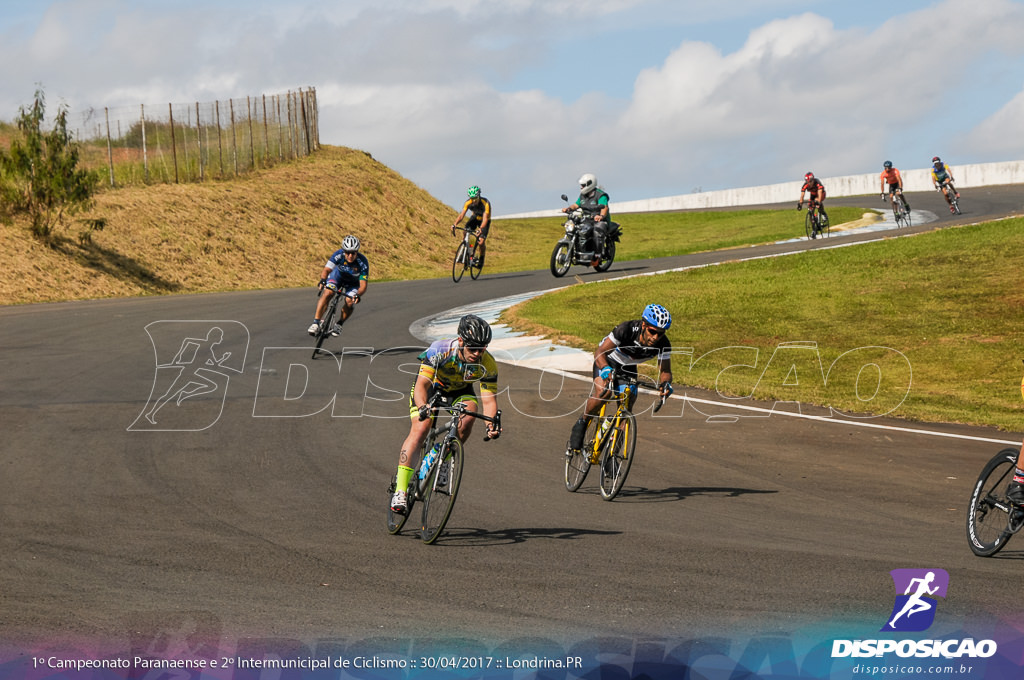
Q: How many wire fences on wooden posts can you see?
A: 1